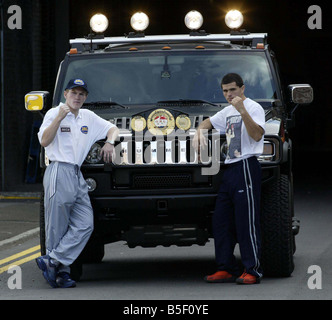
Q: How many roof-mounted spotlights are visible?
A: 4